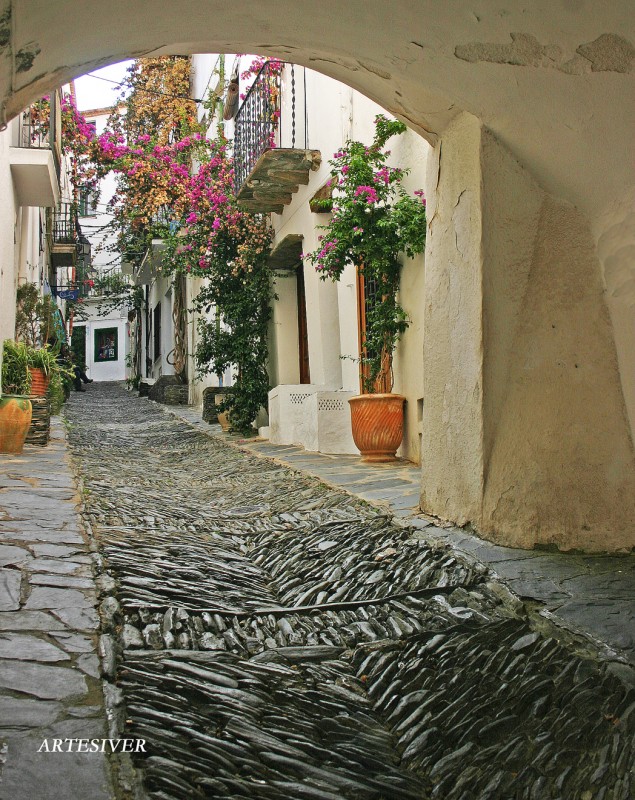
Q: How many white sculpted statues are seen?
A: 0